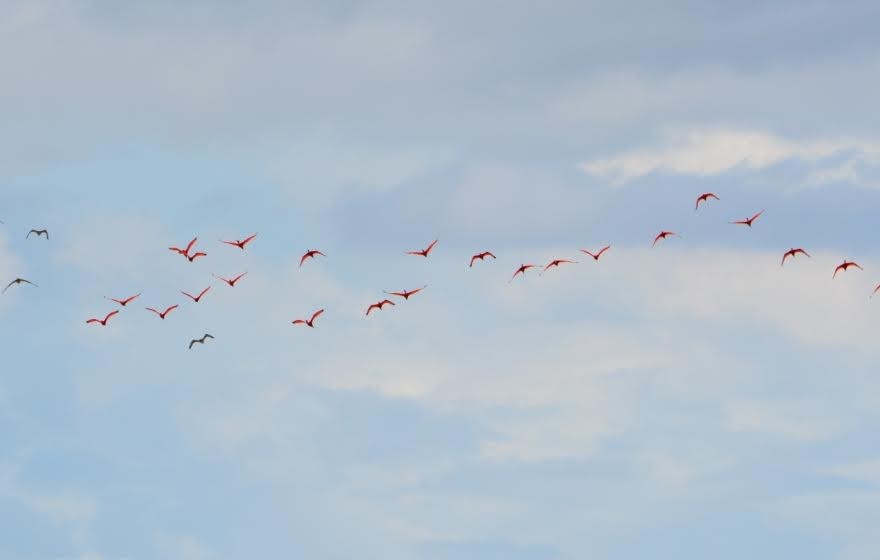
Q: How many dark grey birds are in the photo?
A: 3